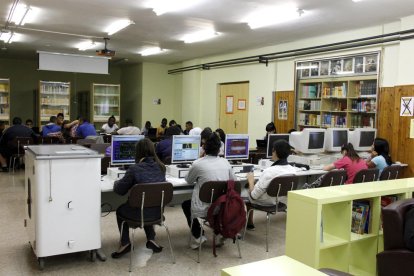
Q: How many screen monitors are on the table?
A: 7